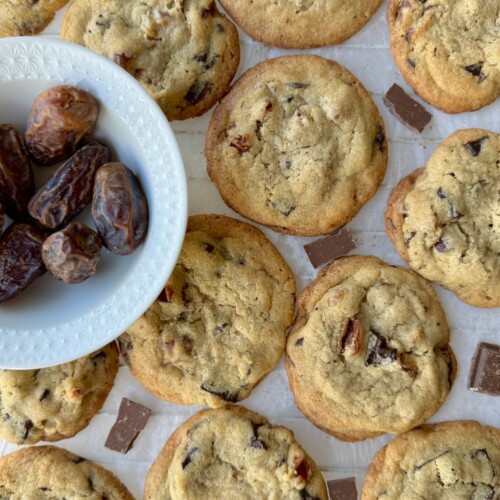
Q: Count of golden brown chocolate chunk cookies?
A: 12